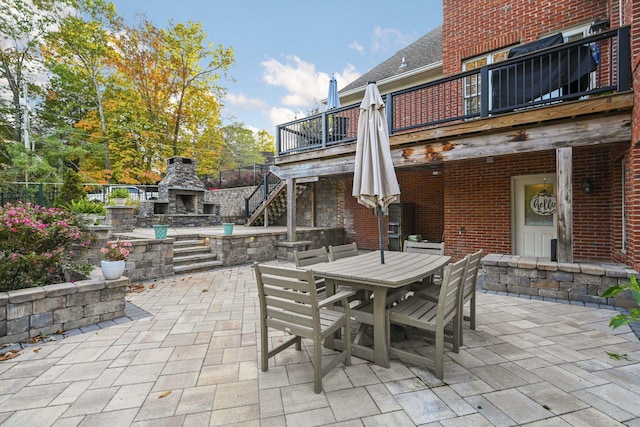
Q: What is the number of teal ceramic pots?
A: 2